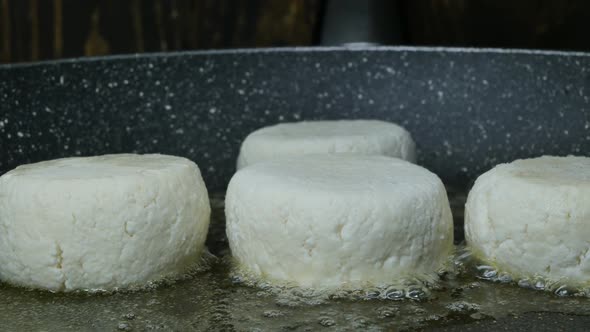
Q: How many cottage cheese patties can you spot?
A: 4